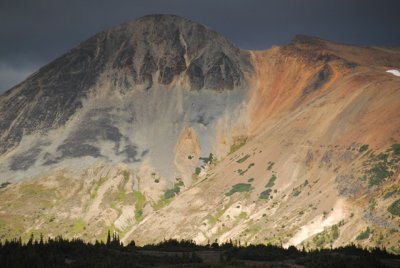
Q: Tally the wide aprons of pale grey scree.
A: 1